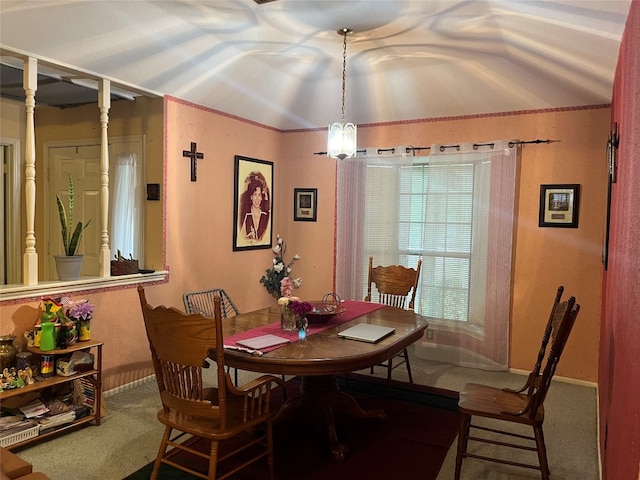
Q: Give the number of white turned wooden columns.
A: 2